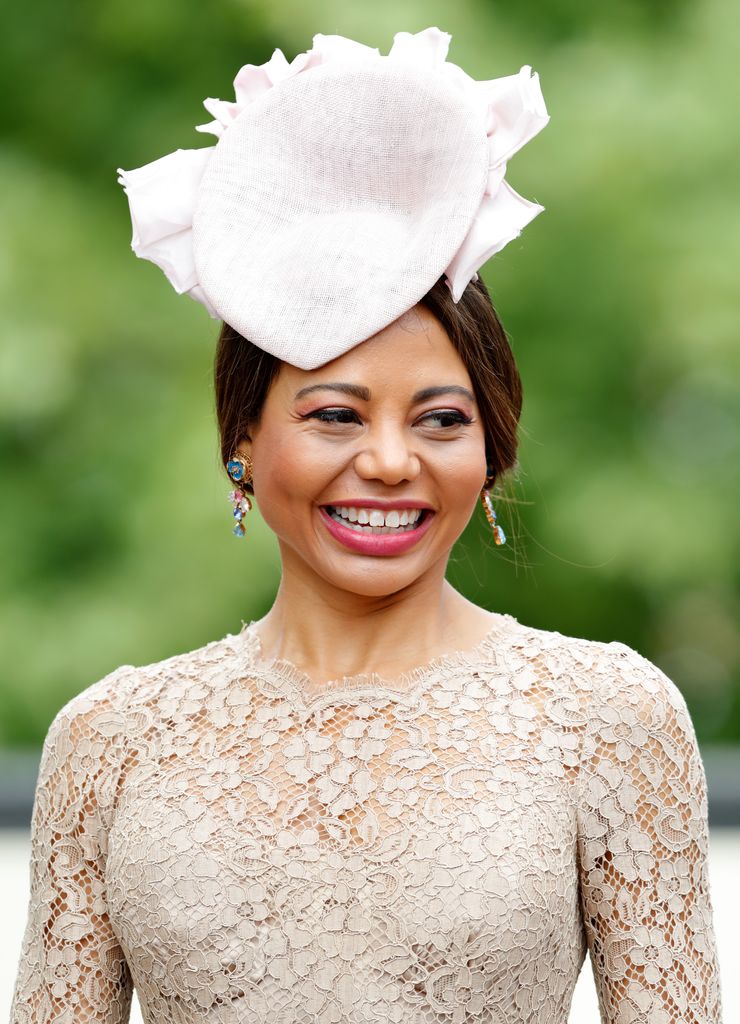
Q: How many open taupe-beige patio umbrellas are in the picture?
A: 0